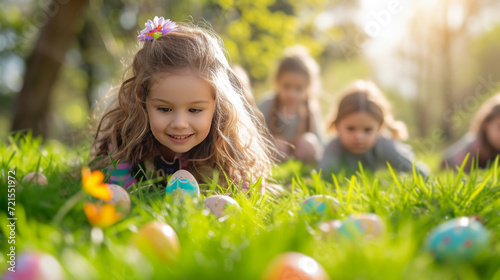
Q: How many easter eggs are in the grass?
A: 11